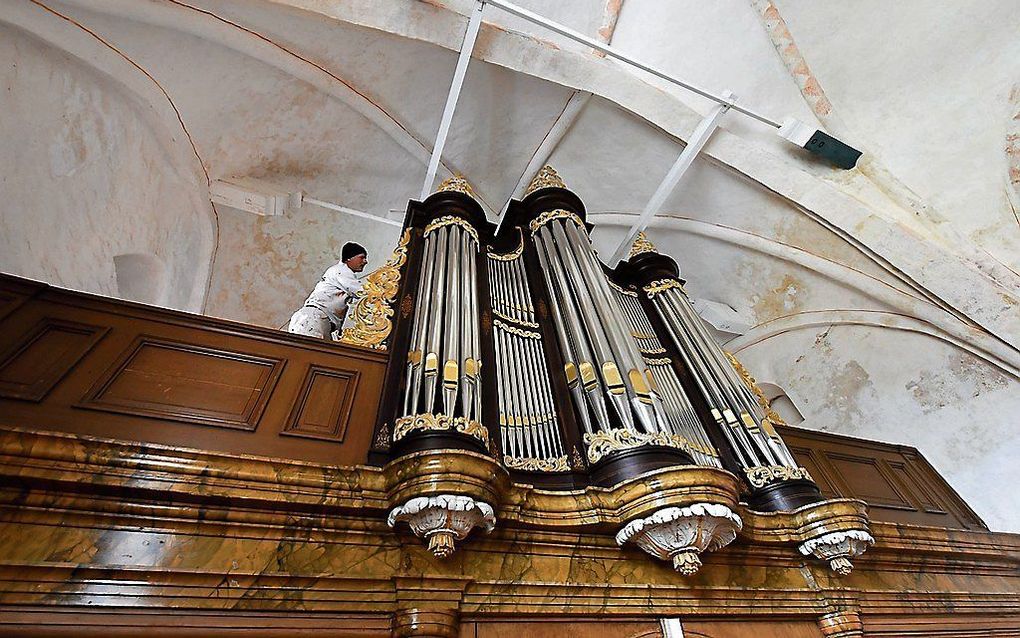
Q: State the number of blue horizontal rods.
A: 0